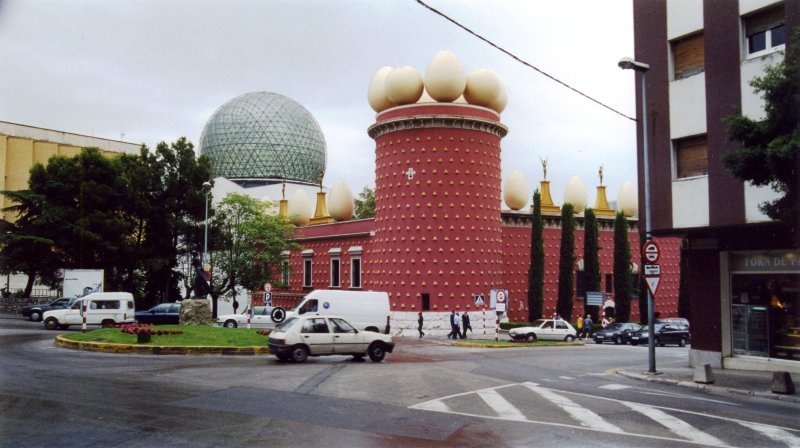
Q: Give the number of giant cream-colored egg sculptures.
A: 10